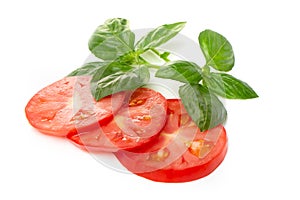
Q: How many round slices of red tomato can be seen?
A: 3